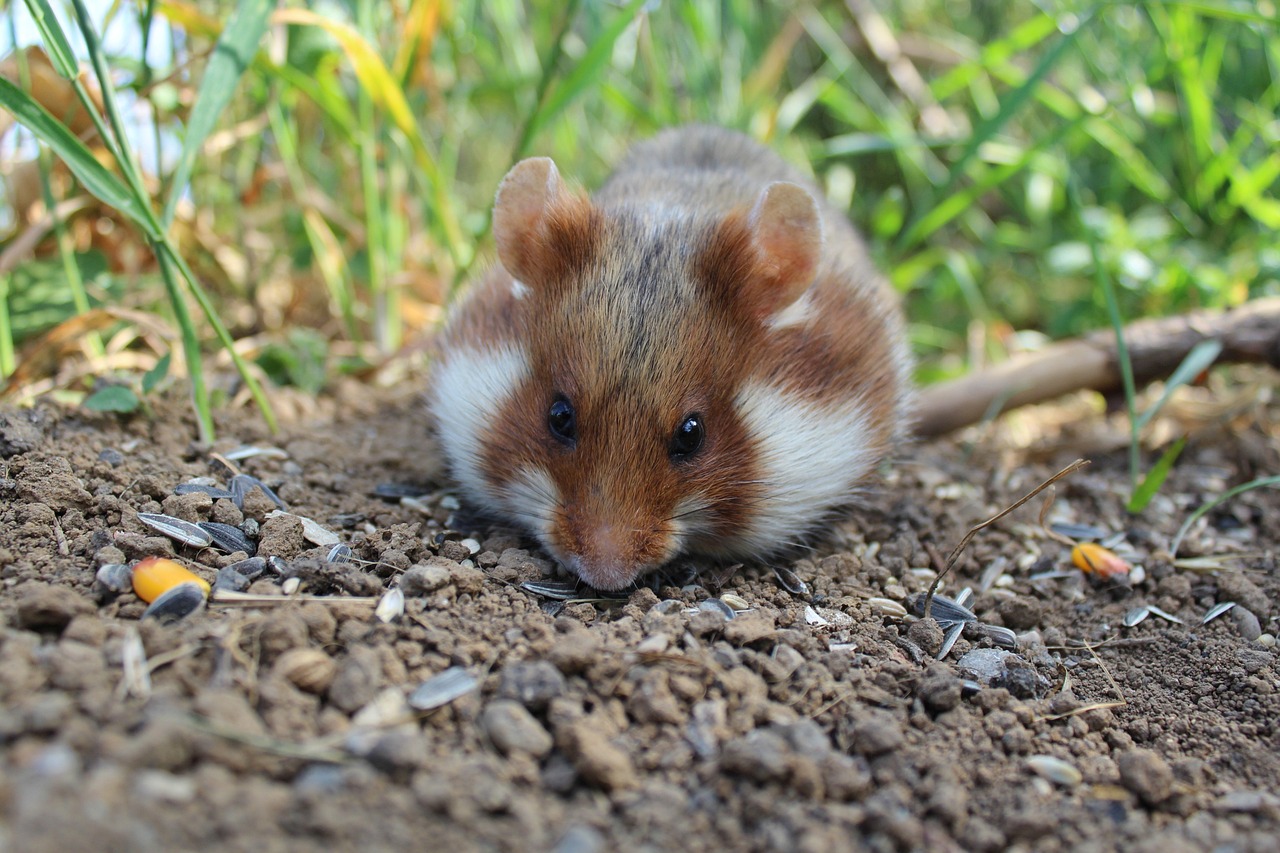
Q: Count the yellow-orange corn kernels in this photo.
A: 2